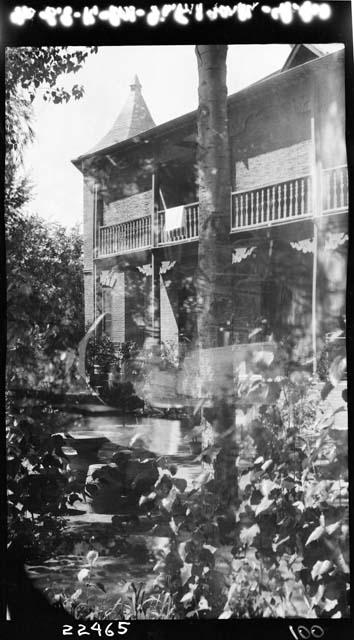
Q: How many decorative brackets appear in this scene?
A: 6